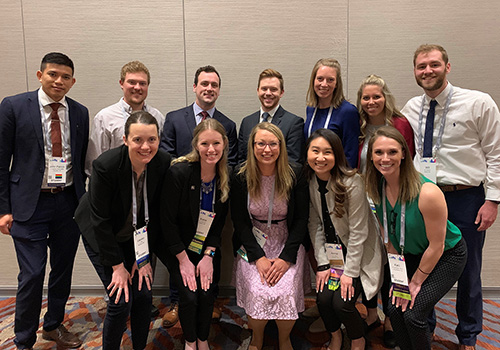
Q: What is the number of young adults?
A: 12